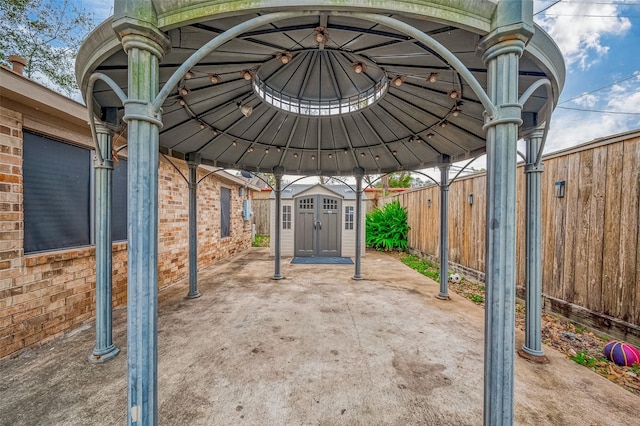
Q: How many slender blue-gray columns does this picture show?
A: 8